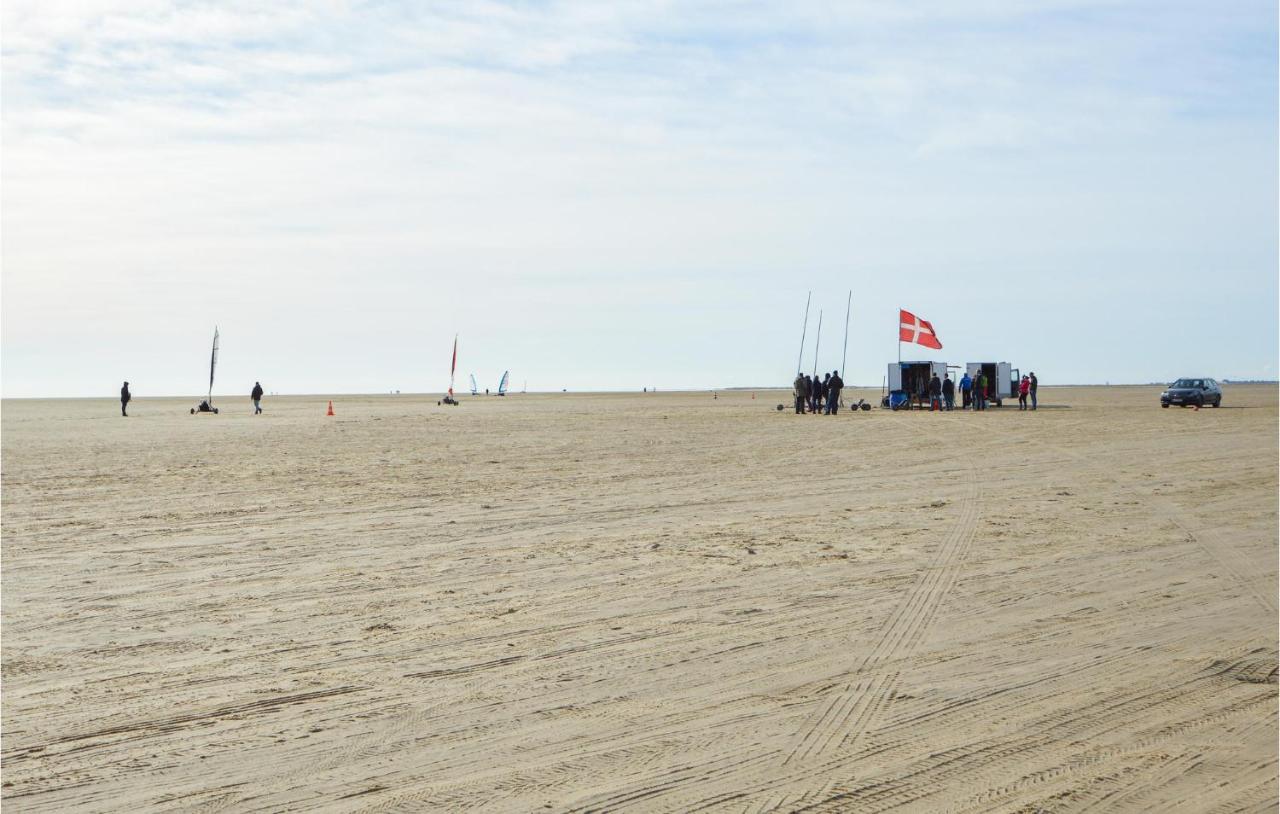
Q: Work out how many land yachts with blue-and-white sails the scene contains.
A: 2